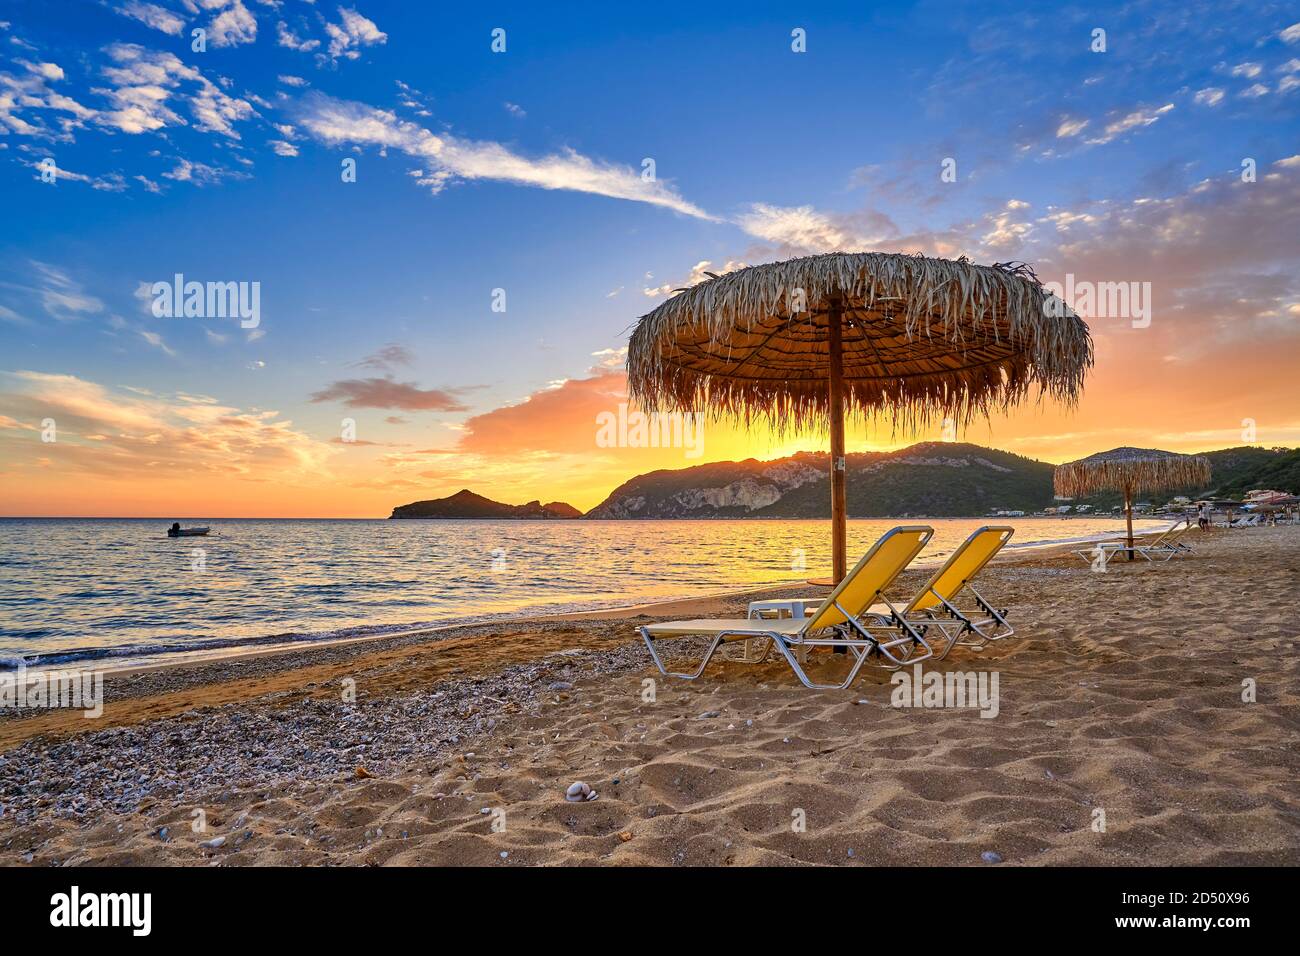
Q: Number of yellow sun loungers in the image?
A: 2